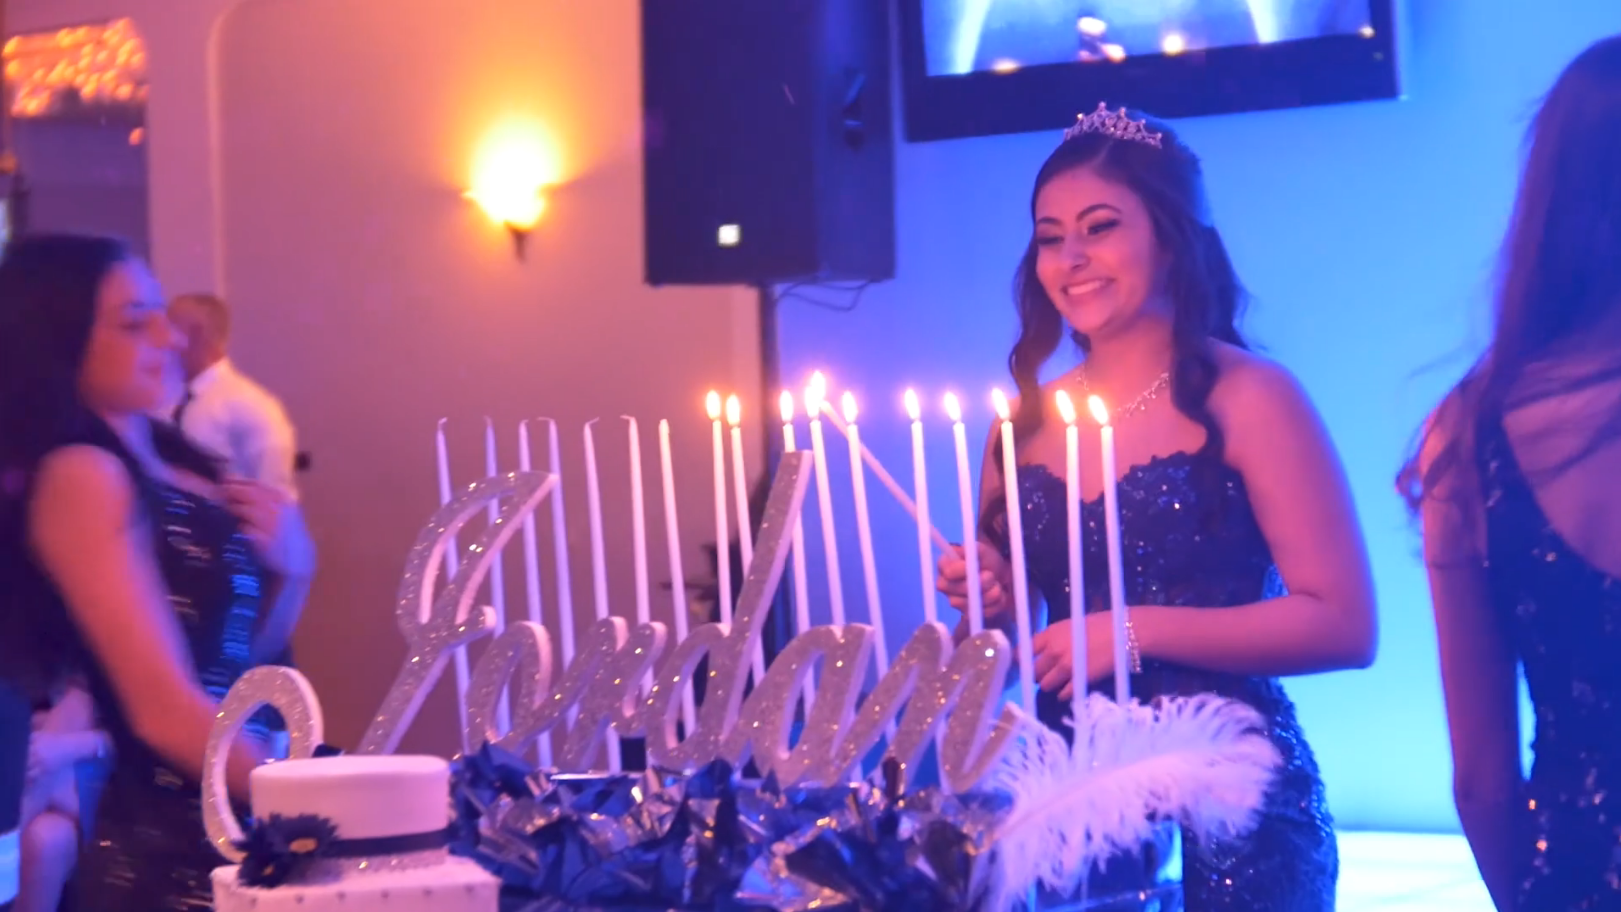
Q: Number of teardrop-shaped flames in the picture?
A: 10